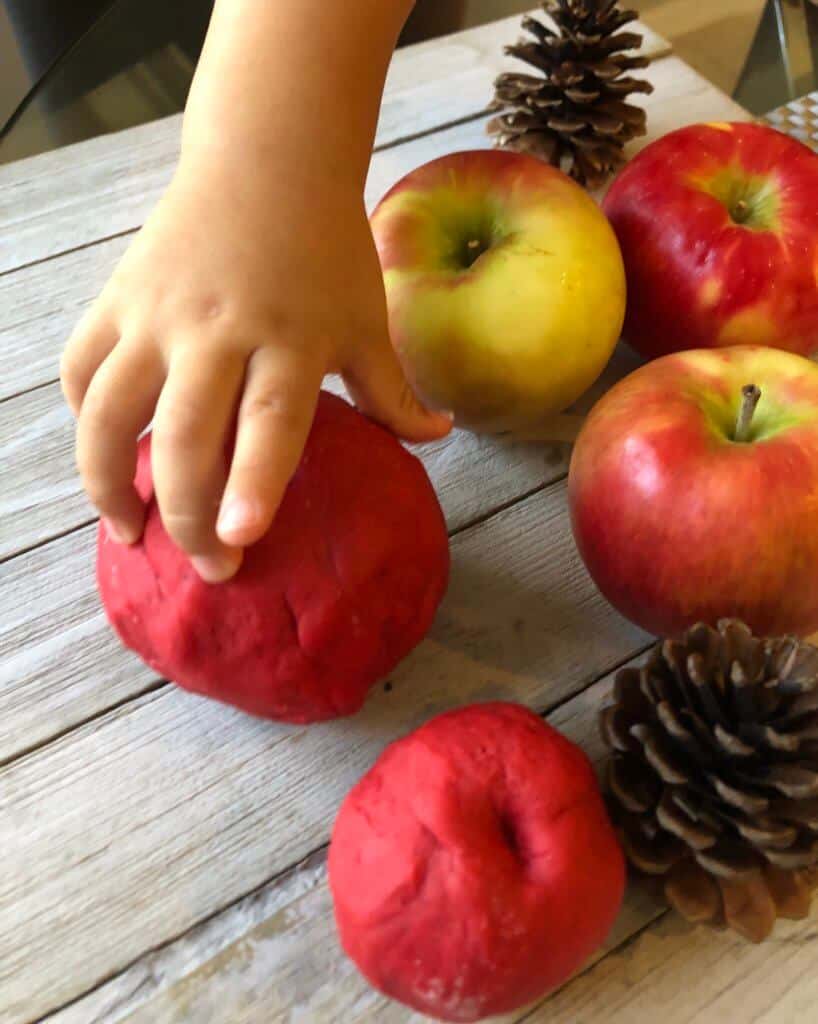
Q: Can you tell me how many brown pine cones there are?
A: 2